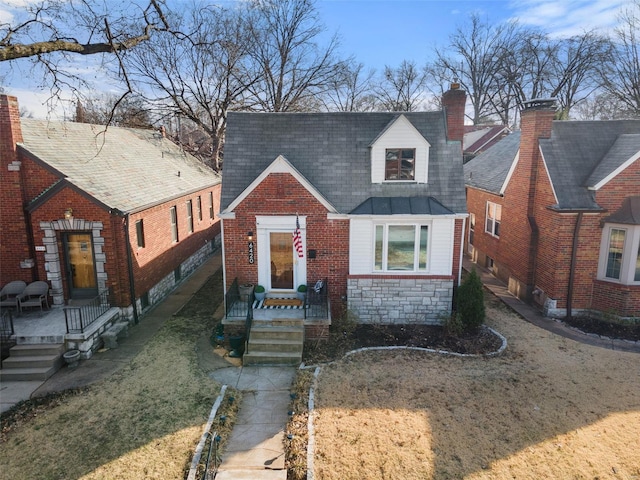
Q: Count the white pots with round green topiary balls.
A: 2